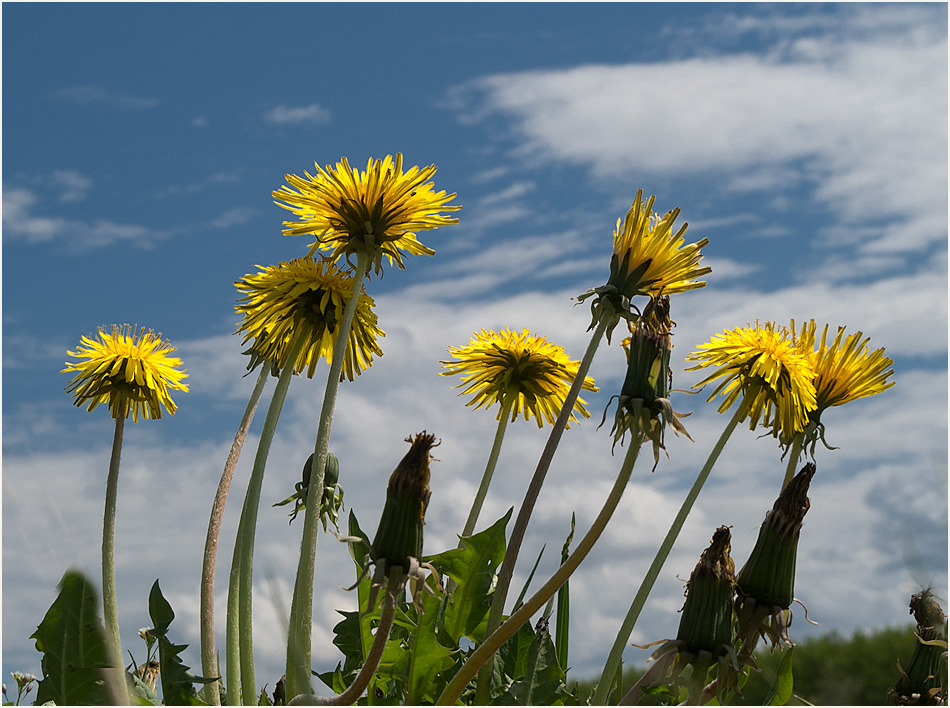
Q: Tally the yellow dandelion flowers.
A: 7